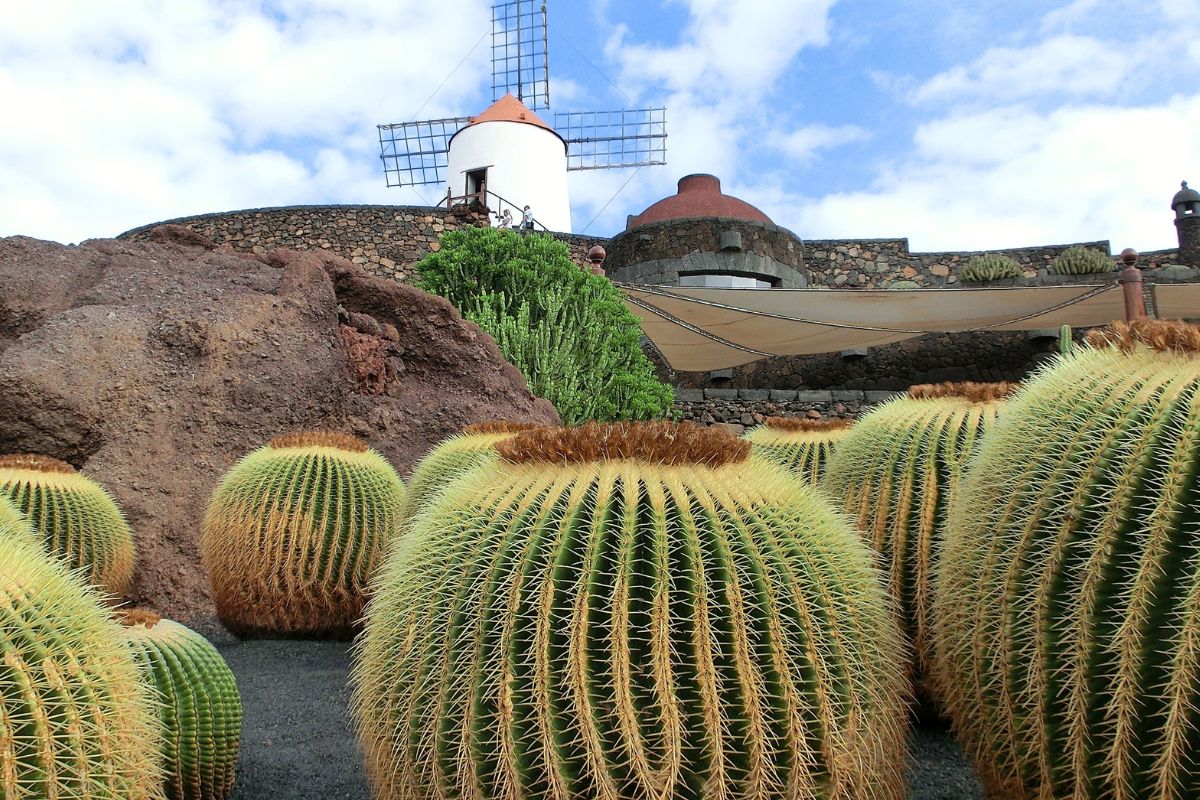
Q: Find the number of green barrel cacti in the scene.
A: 9